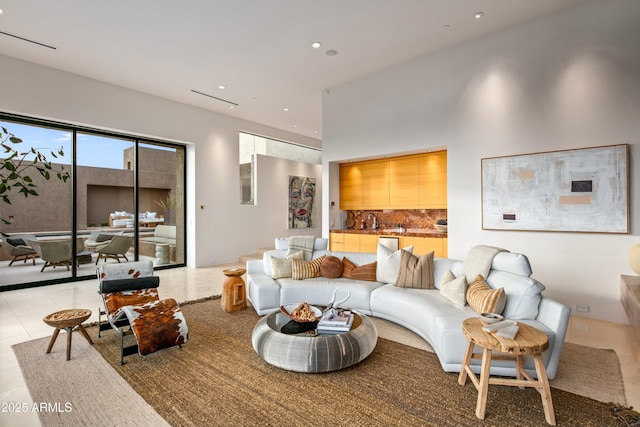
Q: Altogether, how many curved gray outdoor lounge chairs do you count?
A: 4